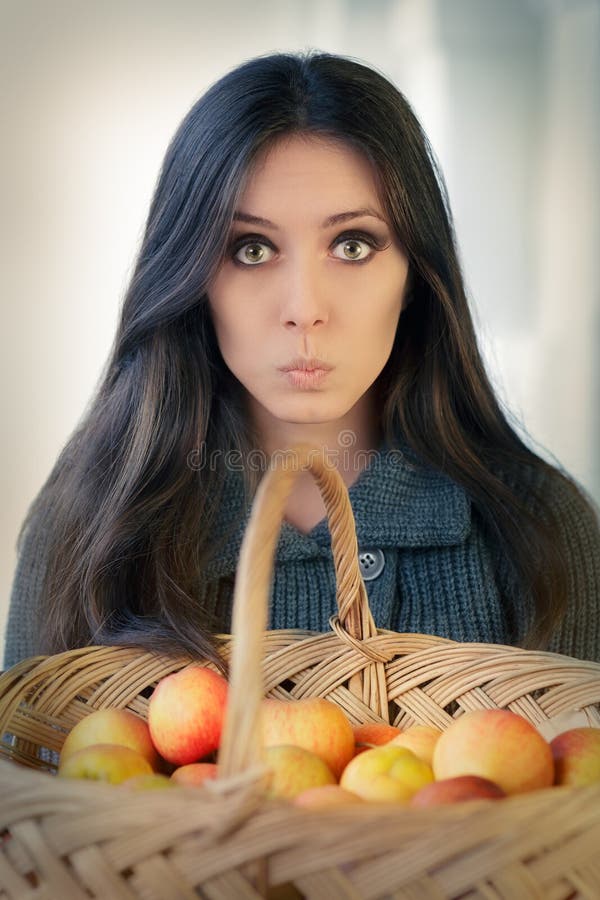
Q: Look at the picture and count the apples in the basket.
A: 14